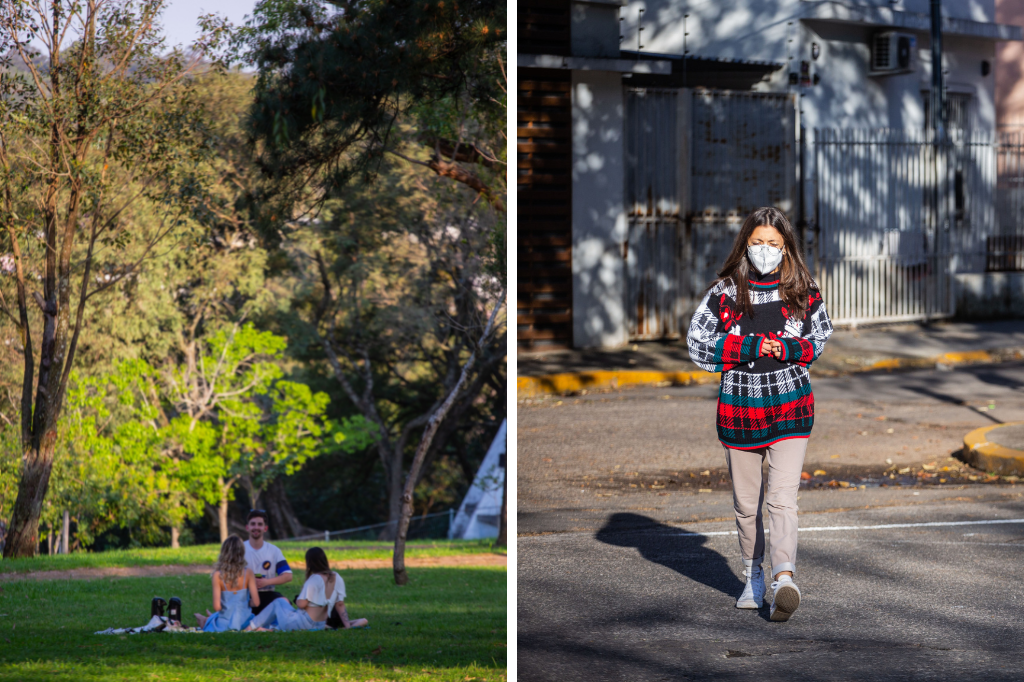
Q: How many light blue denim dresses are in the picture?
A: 1